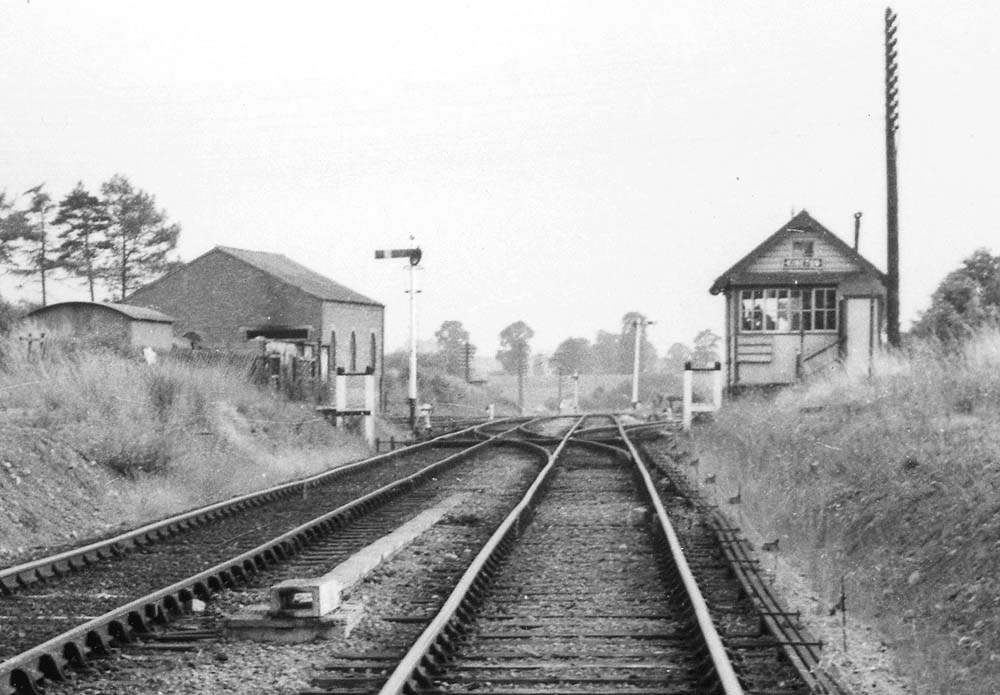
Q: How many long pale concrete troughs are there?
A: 1